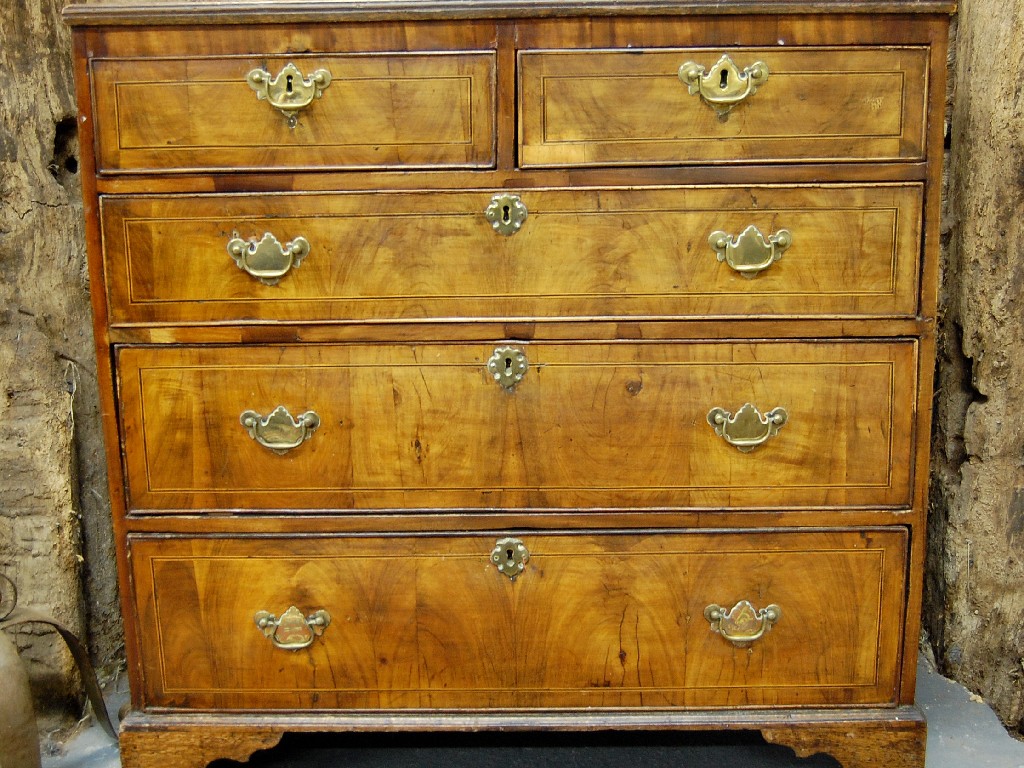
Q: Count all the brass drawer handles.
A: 8